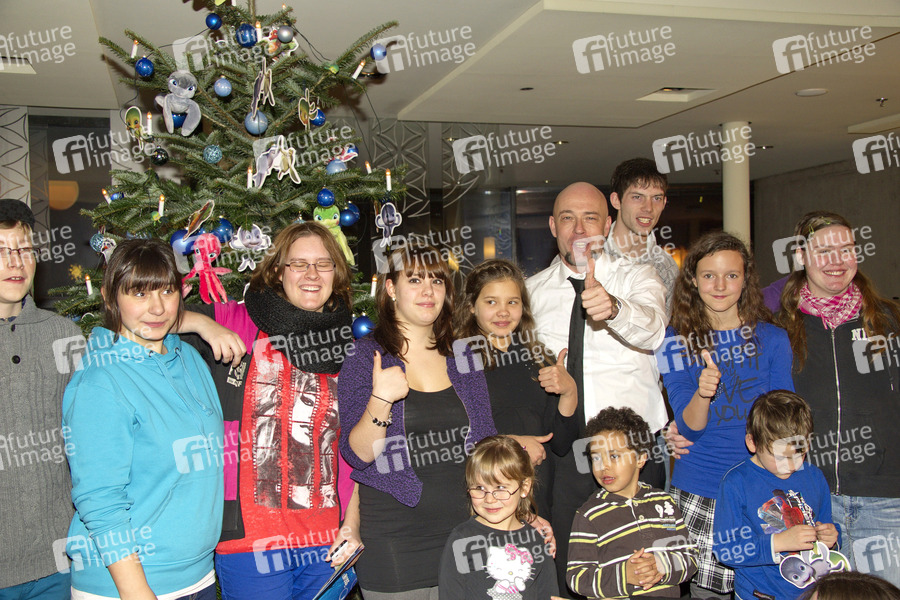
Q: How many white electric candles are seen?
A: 13